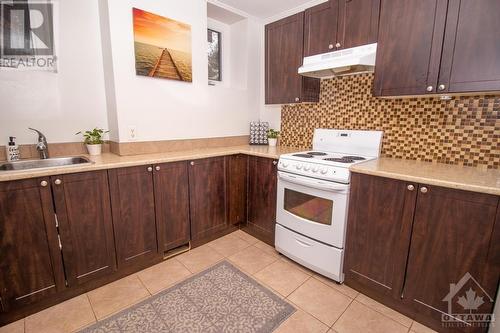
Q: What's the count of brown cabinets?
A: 13